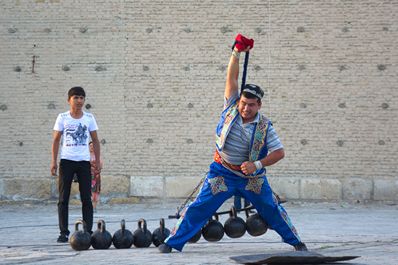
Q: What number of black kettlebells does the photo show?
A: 9